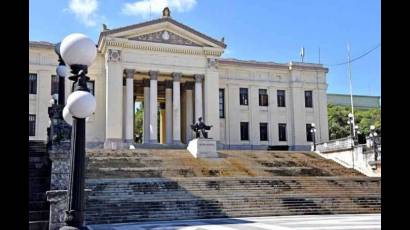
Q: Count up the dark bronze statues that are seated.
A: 1